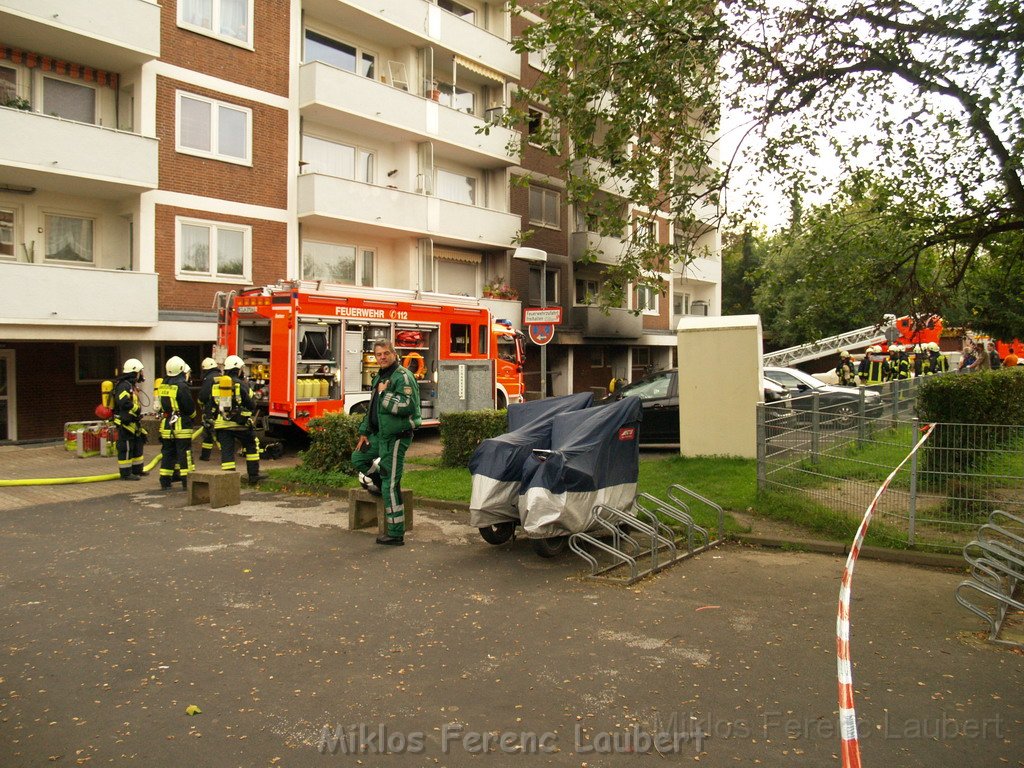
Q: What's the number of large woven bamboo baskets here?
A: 0